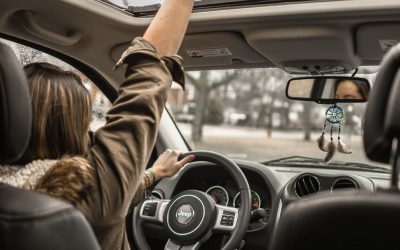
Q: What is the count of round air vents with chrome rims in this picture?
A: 2